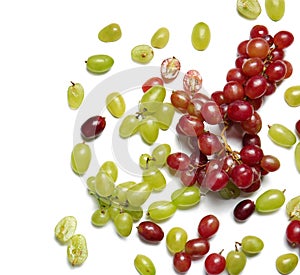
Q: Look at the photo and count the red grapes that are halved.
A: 2